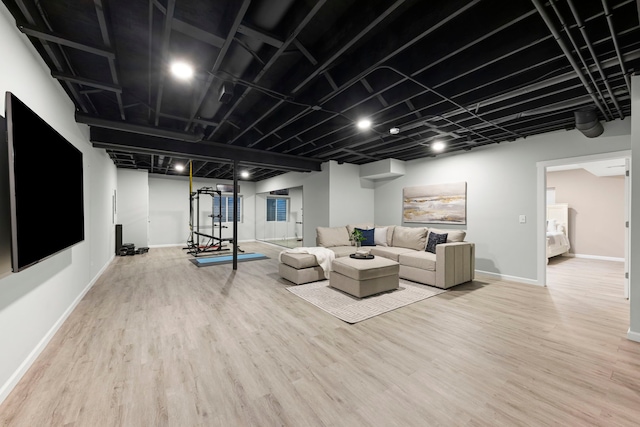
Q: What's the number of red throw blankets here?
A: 0